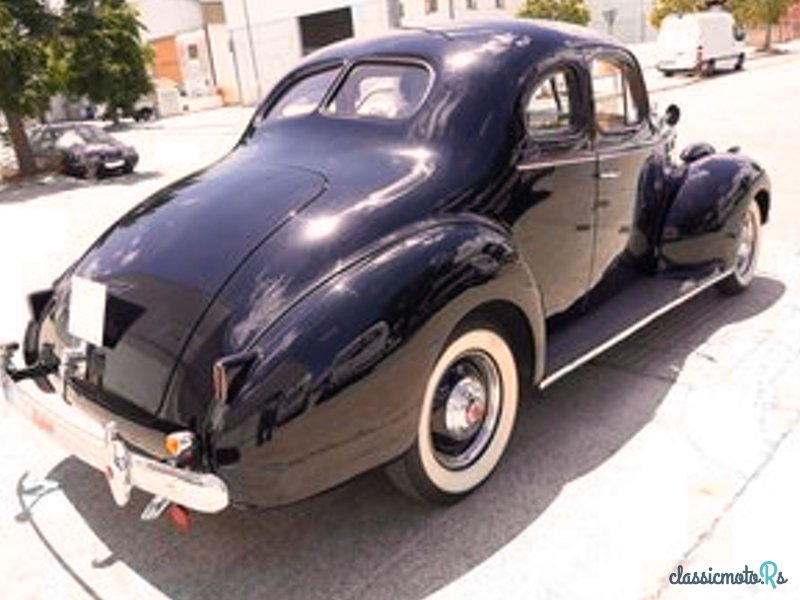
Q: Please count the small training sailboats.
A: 0